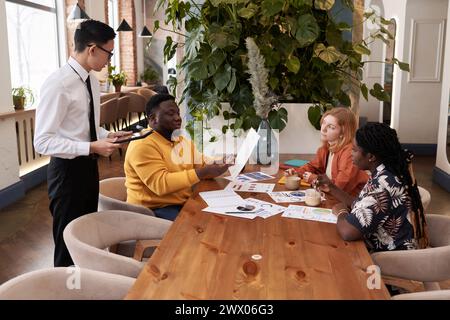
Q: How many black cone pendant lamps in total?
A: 3